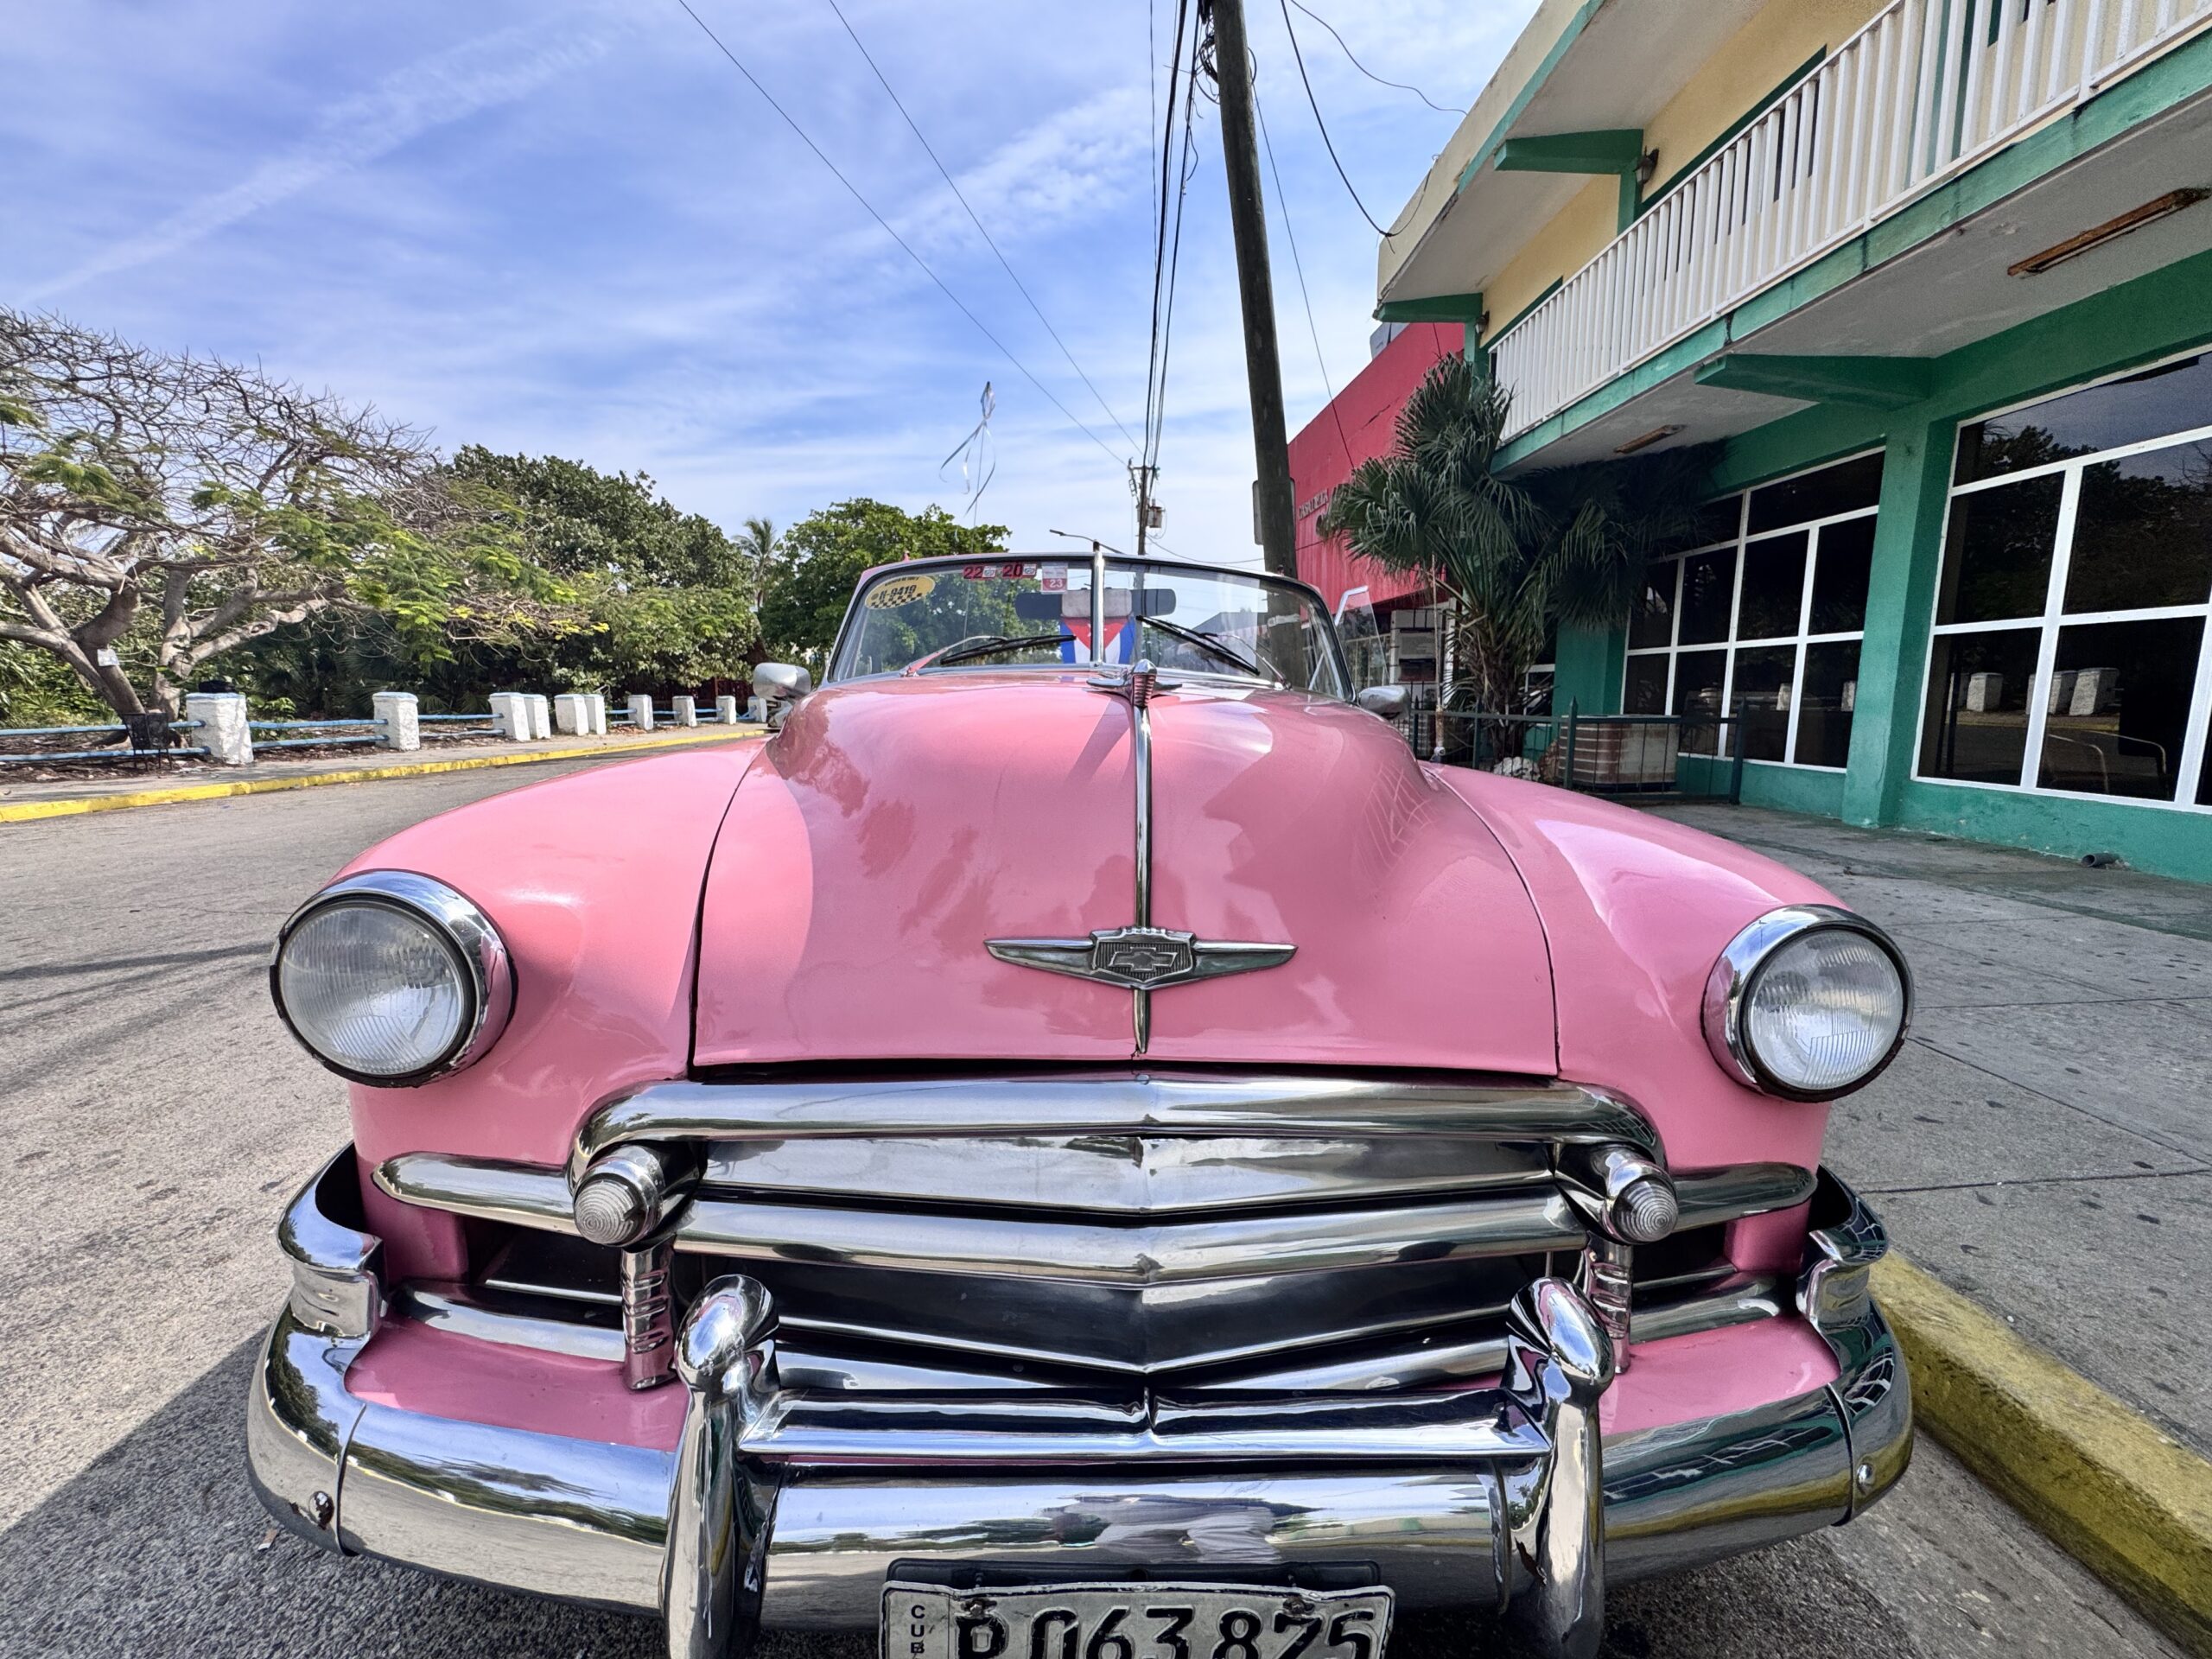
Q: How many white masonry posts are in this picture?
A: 10